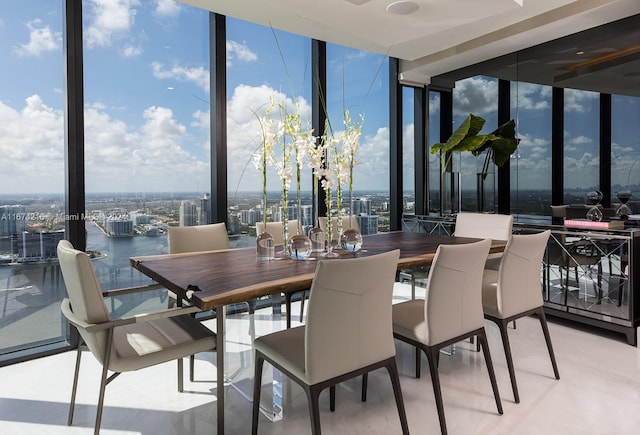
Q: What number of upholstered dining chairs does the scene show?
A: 8